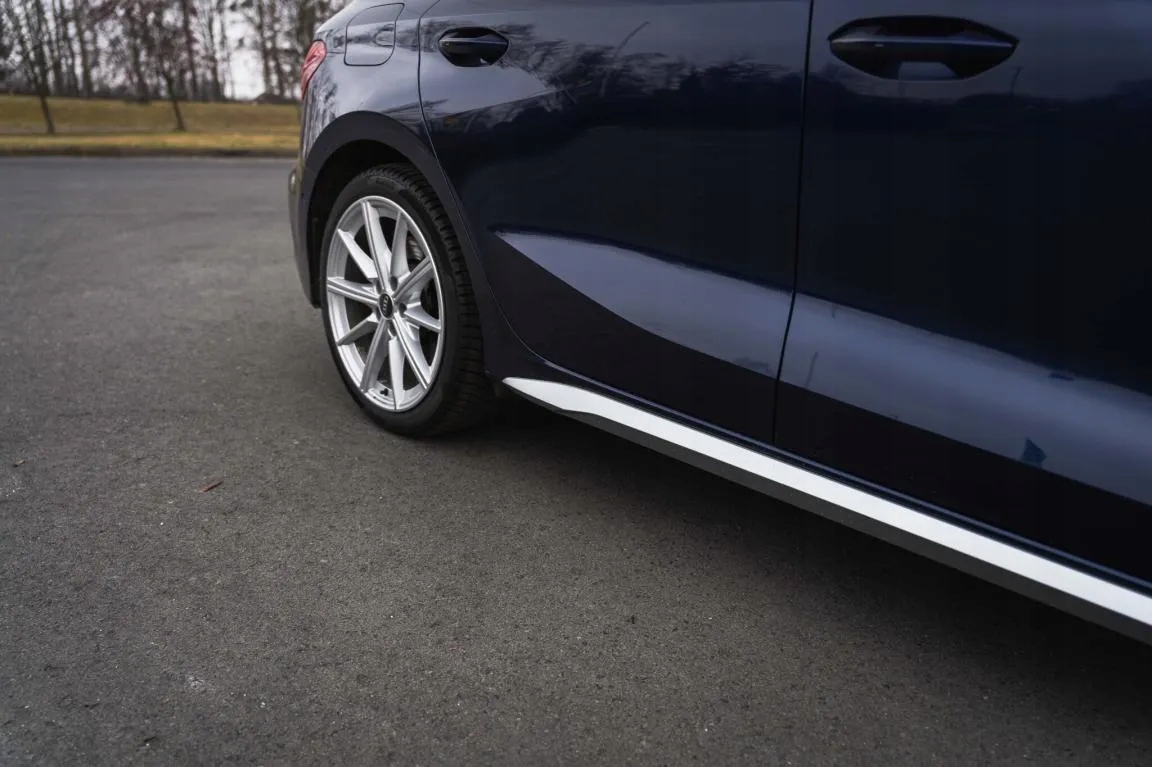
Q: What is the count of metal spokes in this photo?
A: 10